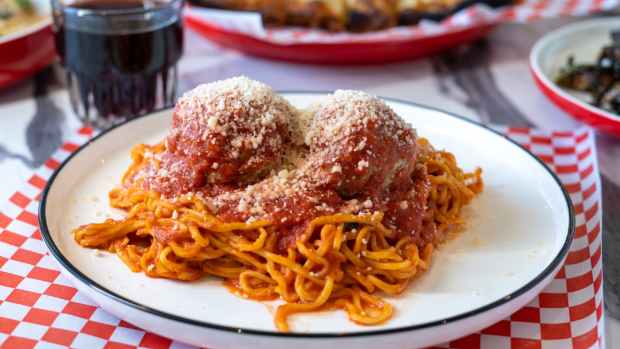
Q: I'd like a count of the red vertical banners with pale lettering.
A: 0